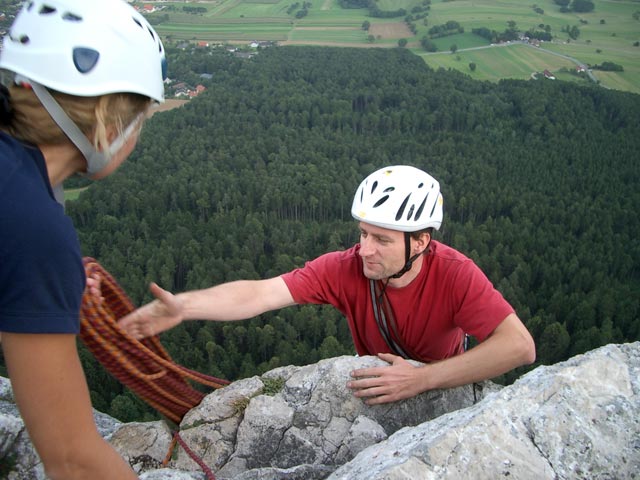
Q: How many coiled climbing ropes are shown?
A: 1